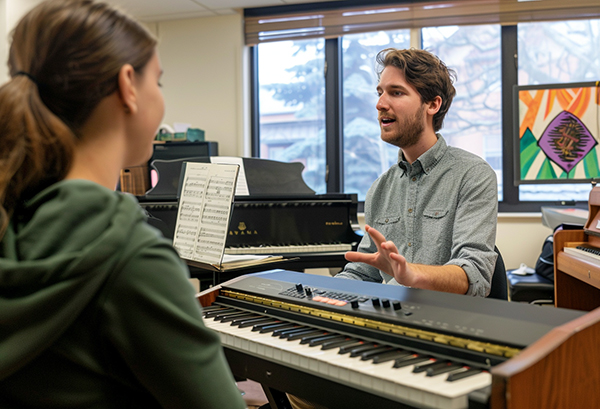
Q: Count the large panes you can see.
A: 4